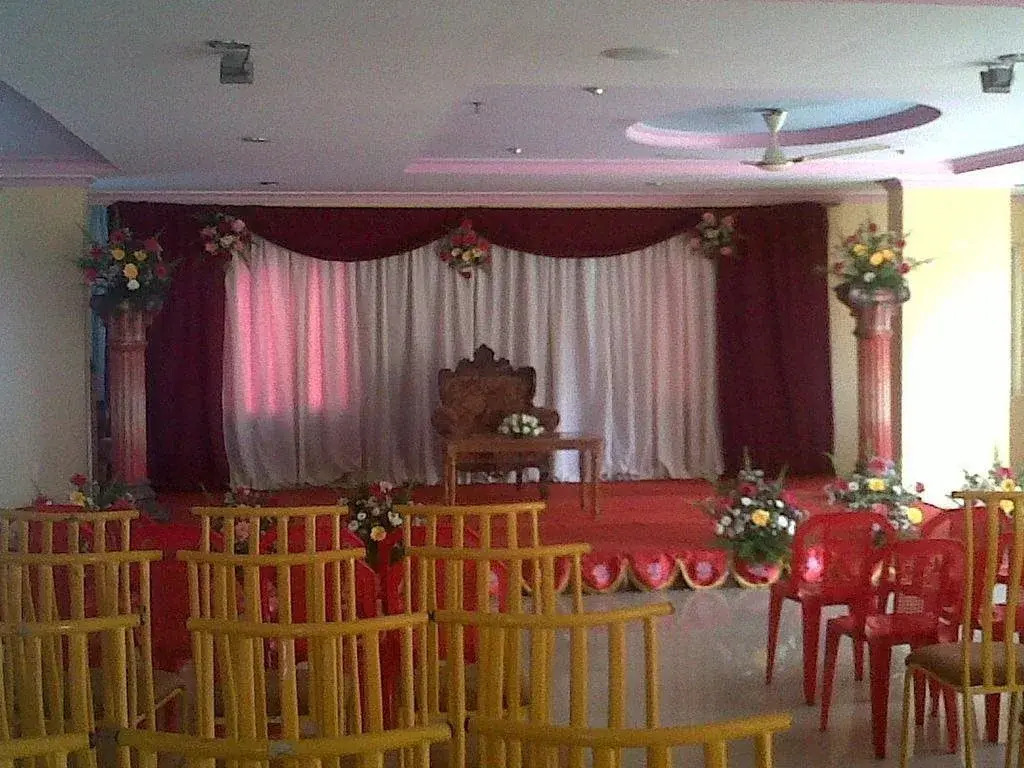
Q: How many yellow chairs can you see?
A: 13